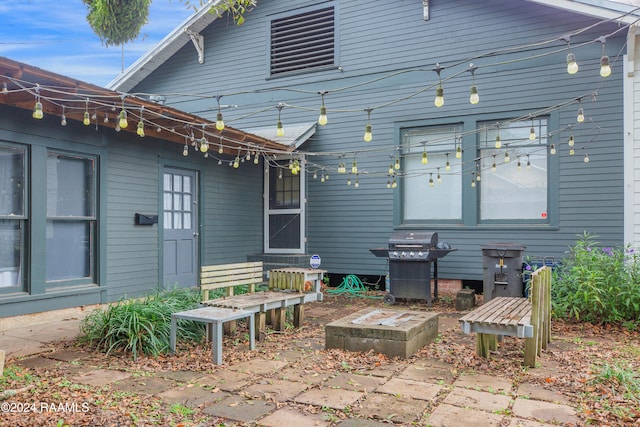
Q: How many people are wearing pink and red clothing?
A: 0